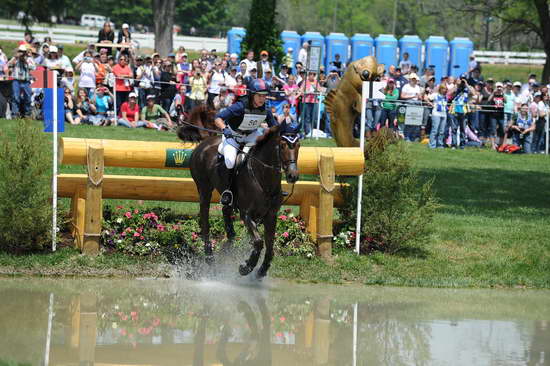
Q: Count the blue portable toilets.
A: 9